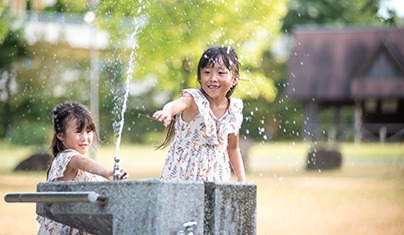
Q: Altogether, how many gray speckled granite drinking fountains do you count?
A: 1